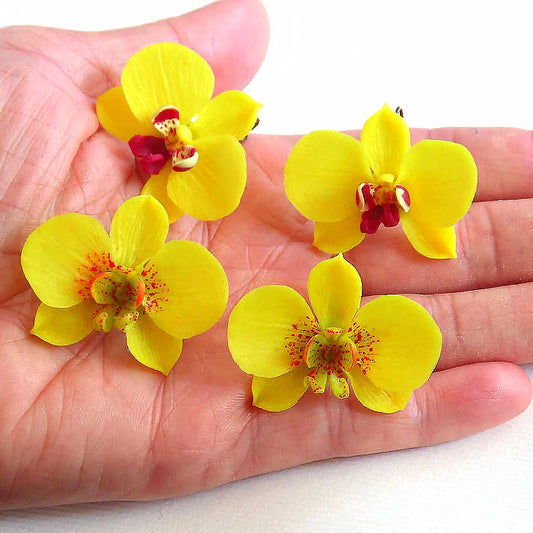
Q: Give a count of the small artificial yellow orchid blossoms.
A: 4